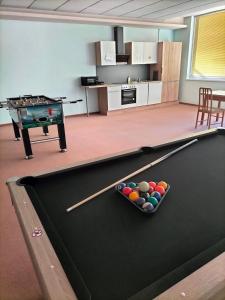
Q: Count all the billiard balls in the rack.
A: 15